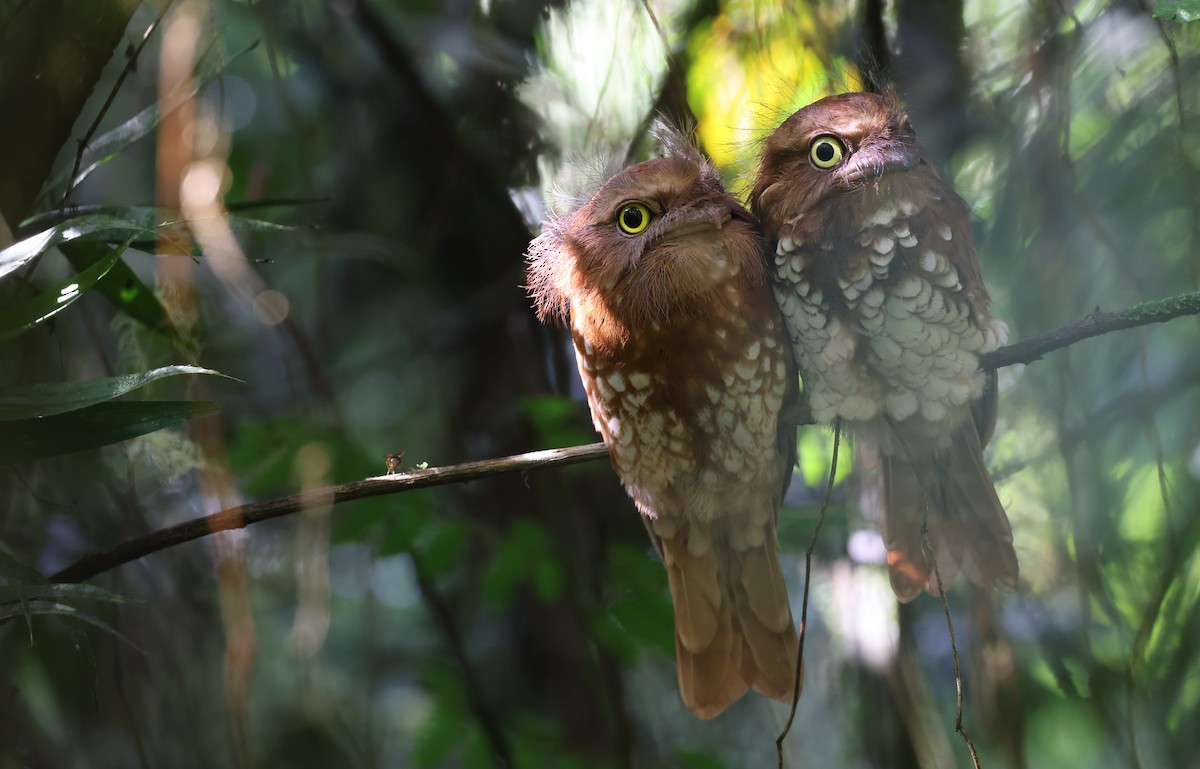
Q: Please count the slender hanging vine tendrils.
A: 2